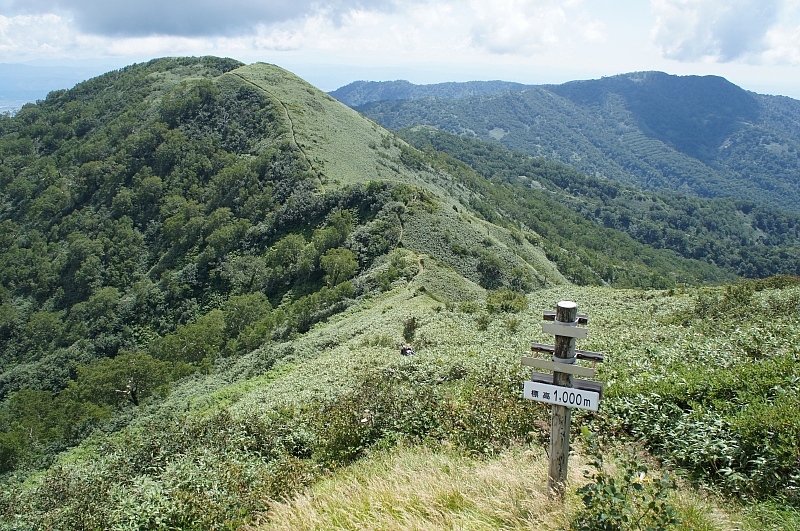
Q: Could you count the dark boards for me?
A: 3